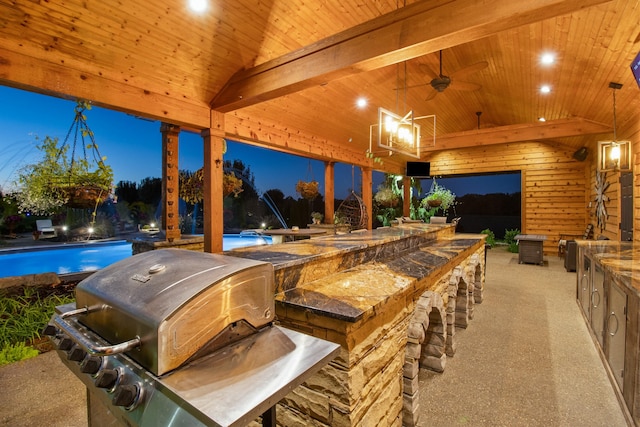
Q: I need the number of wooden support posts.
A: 5